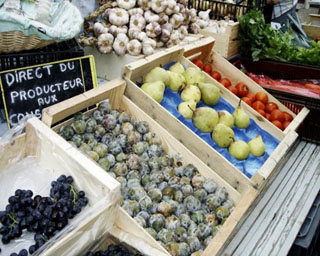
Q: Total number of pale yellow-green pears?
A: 14